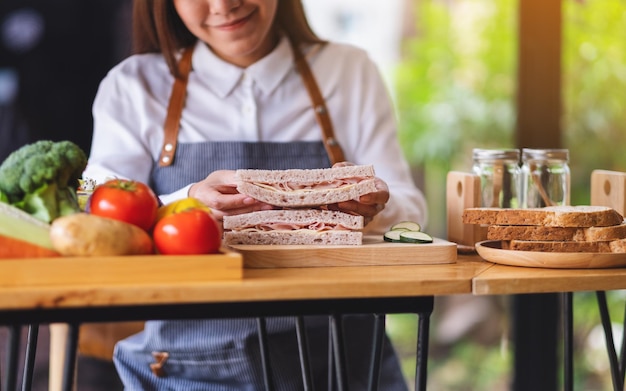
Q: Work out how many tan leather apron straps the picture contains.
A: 2